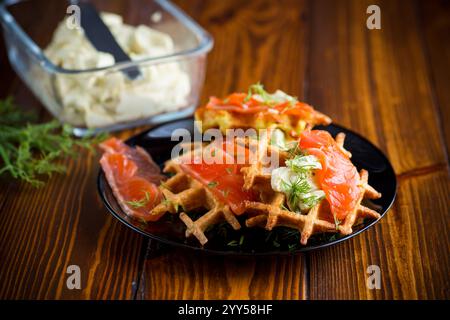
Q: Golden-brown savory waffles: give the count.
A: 3